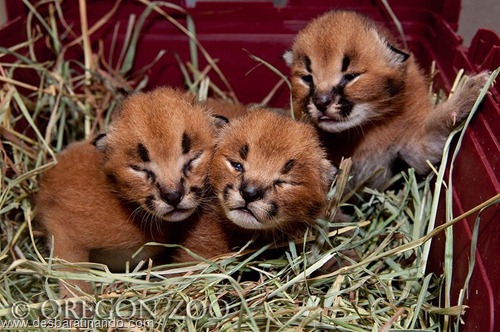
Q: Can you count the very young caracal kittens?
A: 3